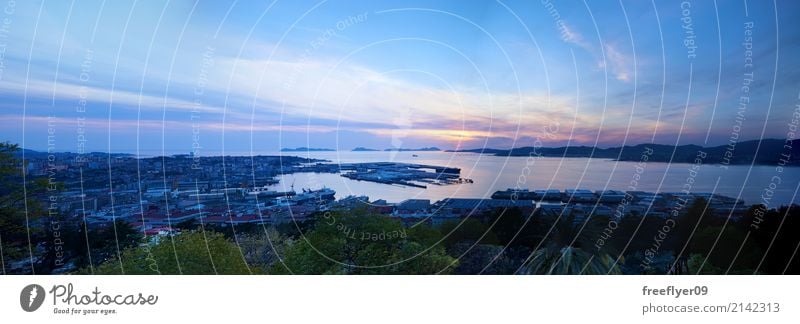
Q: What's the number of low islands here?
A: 3